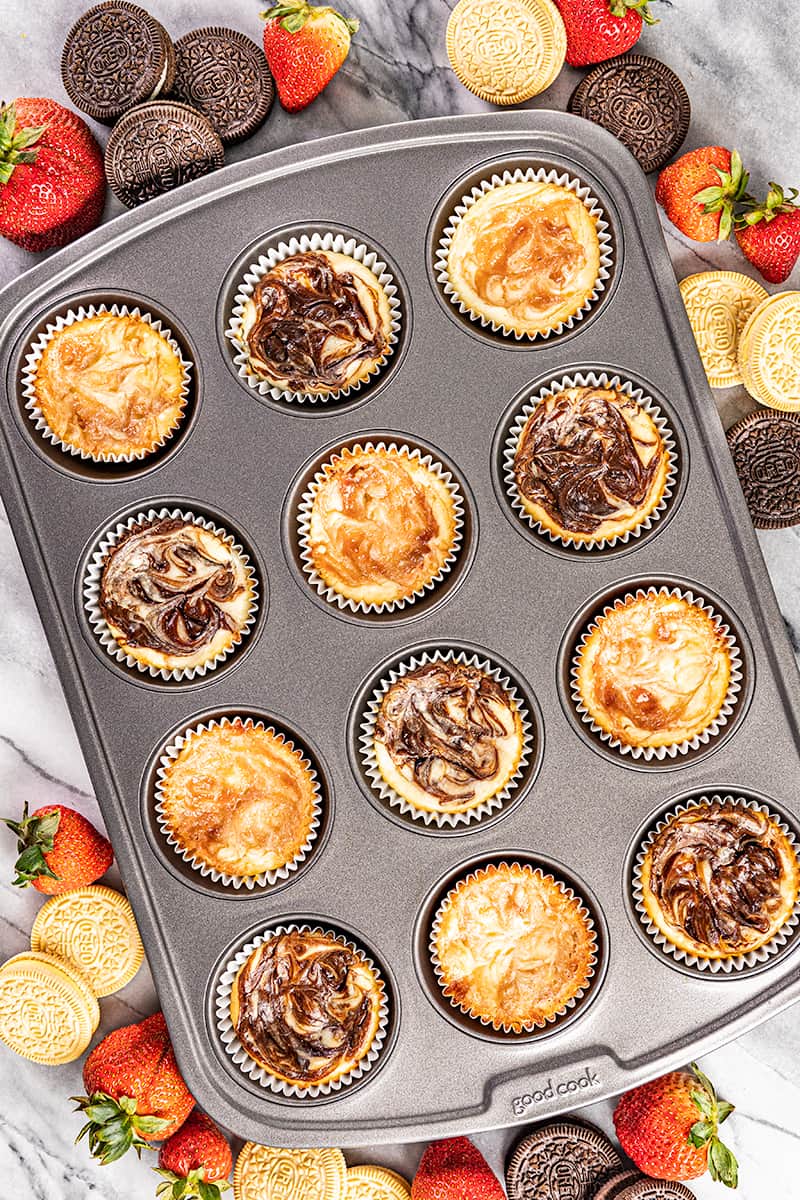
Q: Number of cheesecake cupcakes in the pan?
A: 12